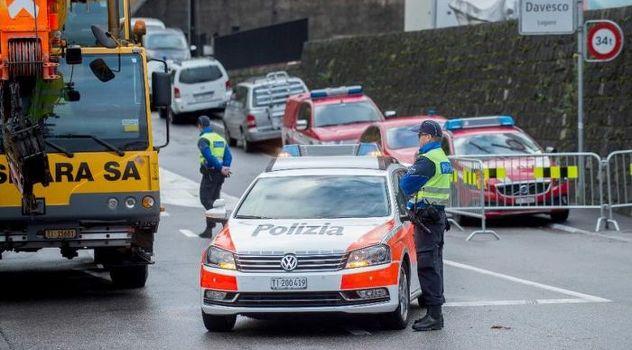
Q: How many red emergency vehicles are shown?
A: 3